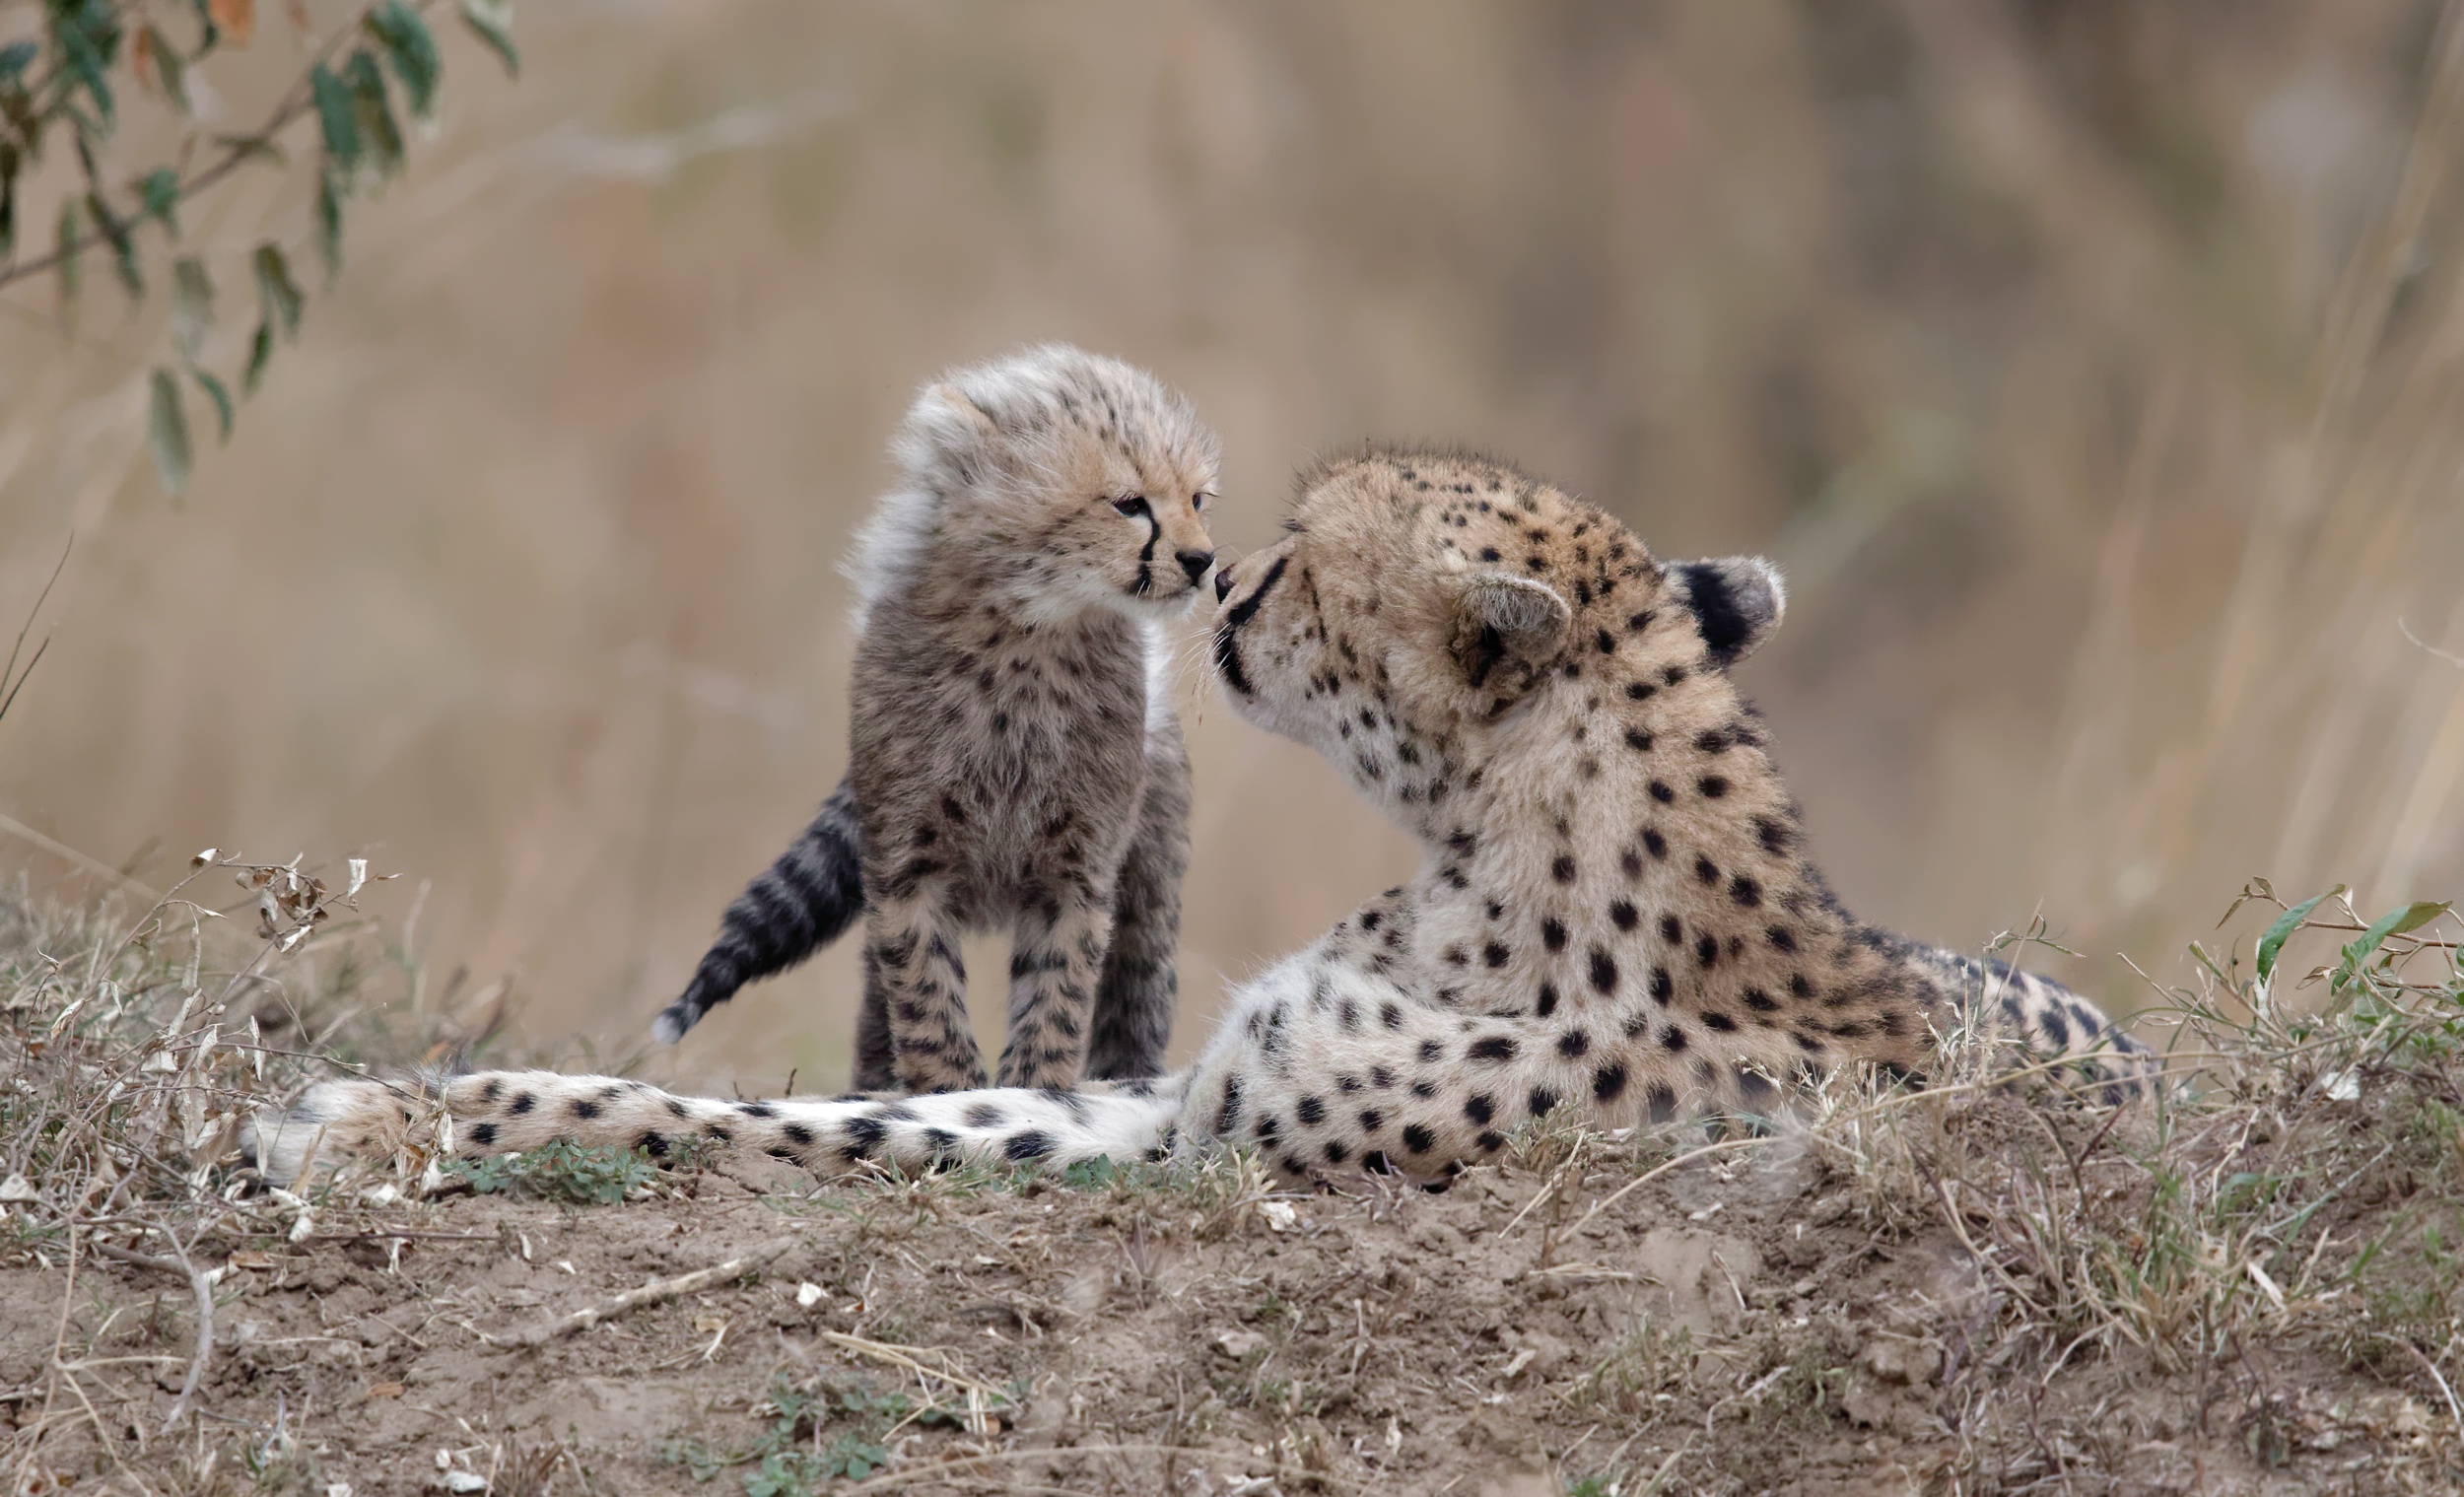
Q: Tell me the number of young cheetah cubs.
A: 1